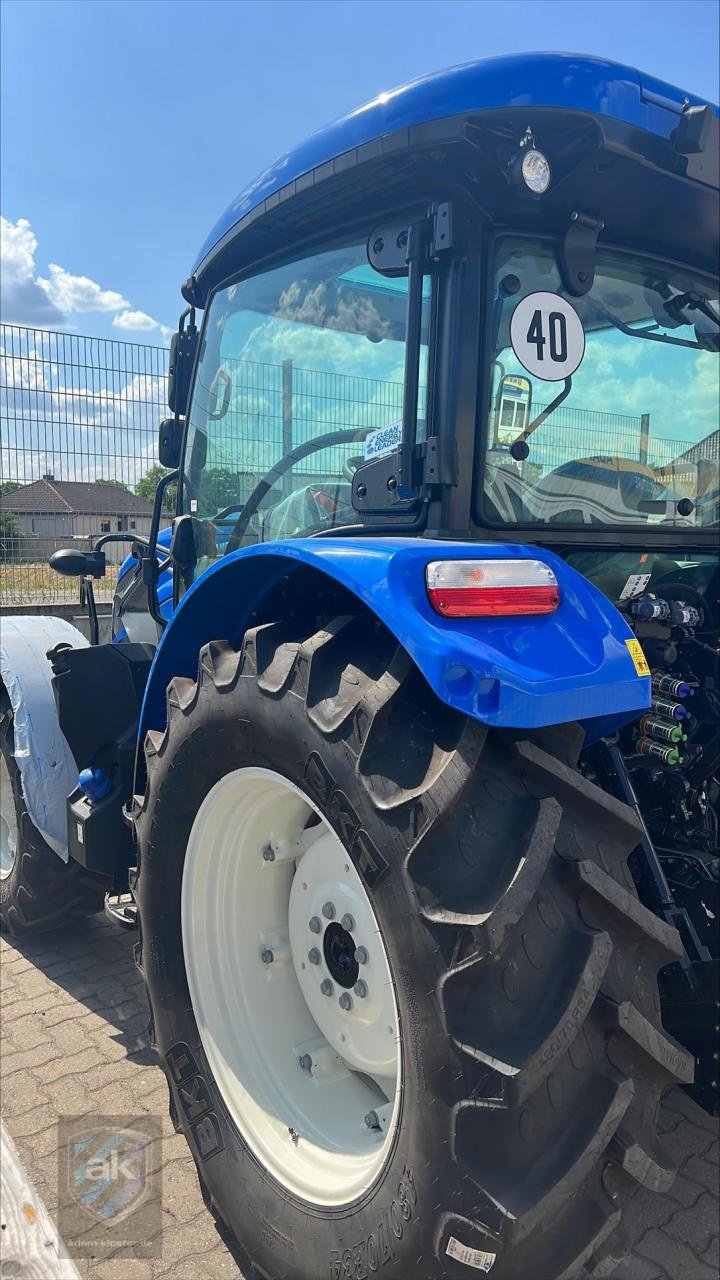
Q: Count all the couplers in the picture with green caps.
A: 2